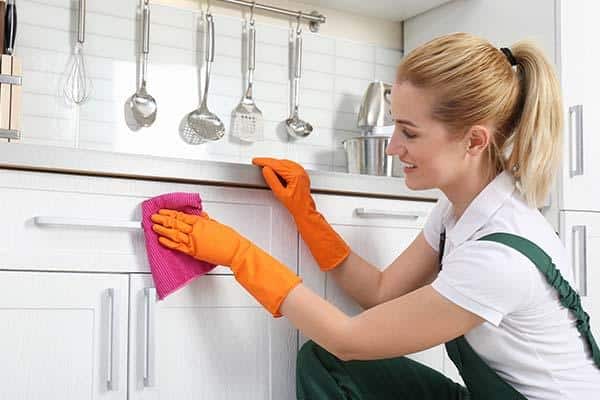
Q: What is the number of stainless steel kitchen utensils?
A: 5